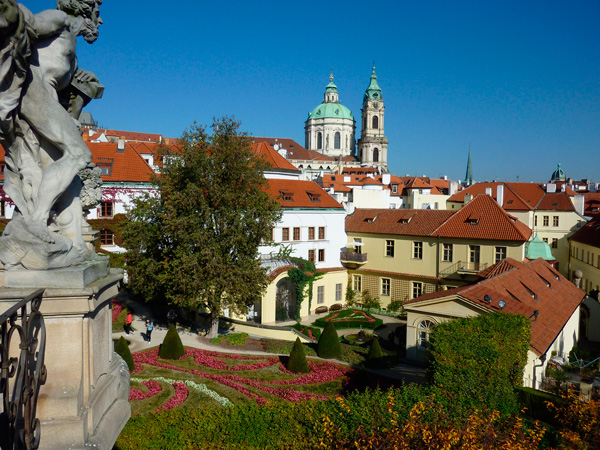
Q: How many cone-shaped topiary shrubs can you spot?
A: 5